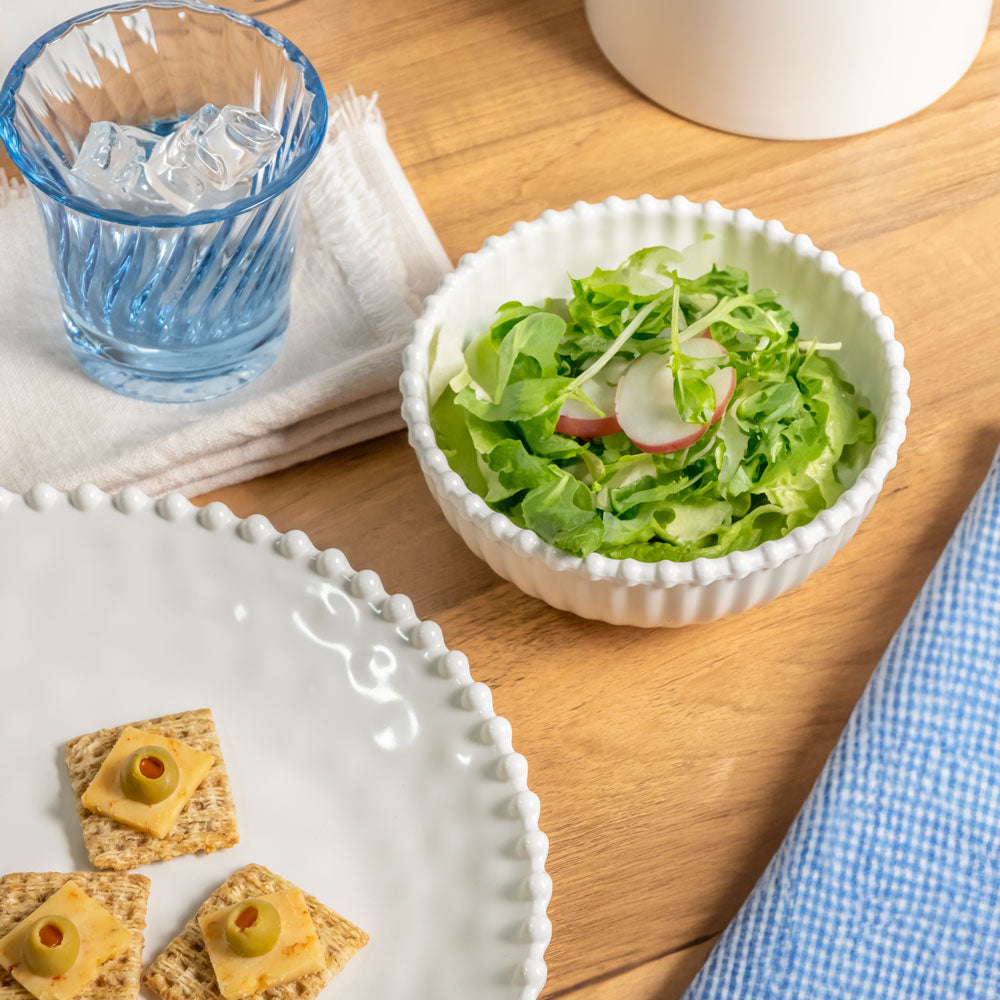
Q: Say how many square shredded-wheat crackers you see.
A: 3